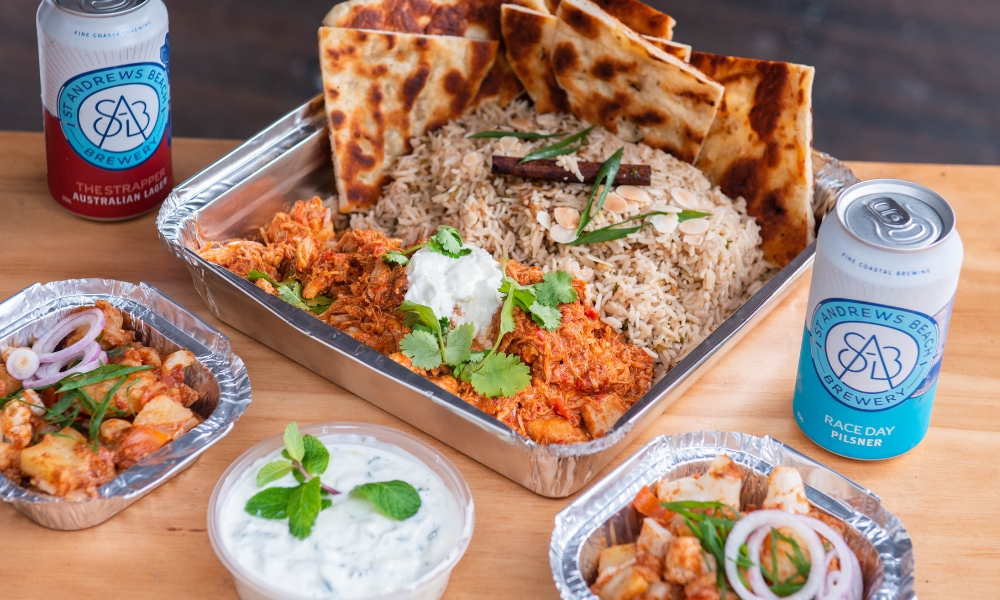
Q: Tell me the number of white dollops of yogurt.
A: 1